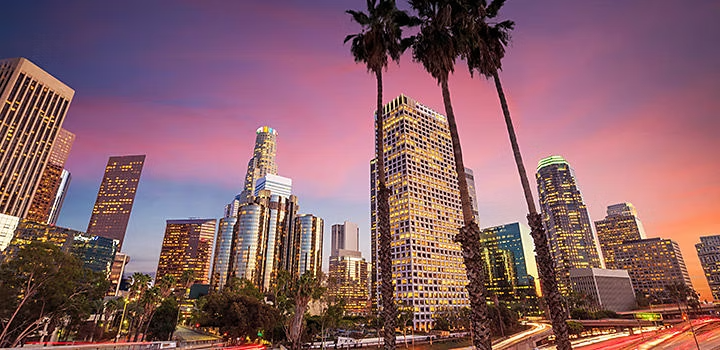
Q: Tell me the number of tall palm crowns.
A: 3